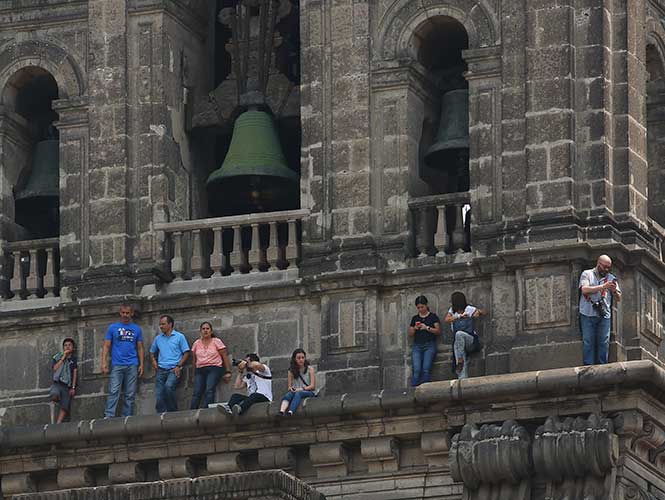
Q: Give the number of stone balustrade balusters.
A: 13